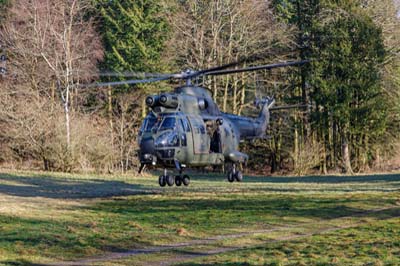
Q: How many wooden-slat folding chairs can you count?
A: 0